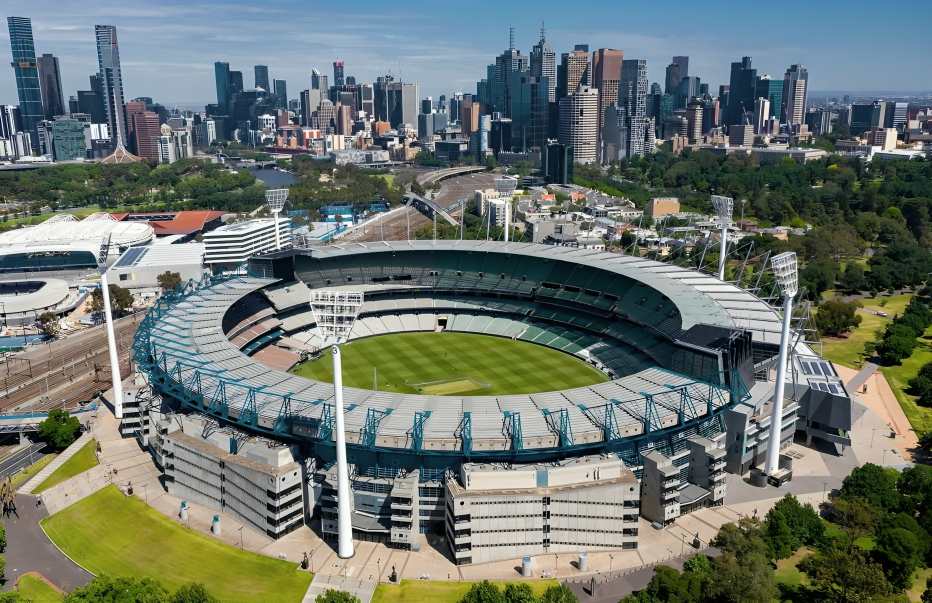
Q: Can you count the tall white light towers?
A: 6